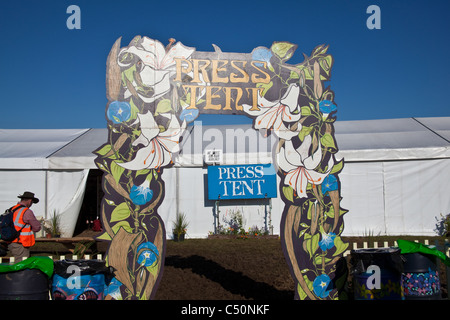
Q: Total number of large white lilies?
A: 4